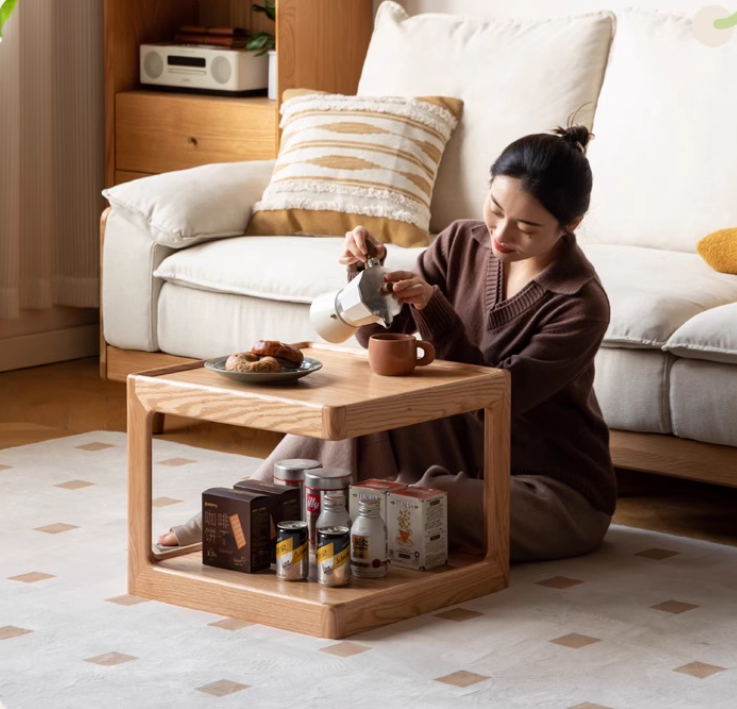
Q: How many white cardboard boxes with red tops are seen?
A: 2